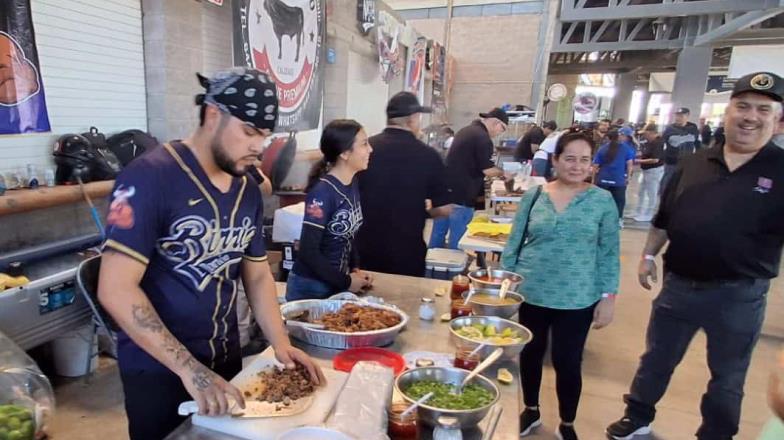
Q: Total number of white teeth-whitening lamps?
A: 0